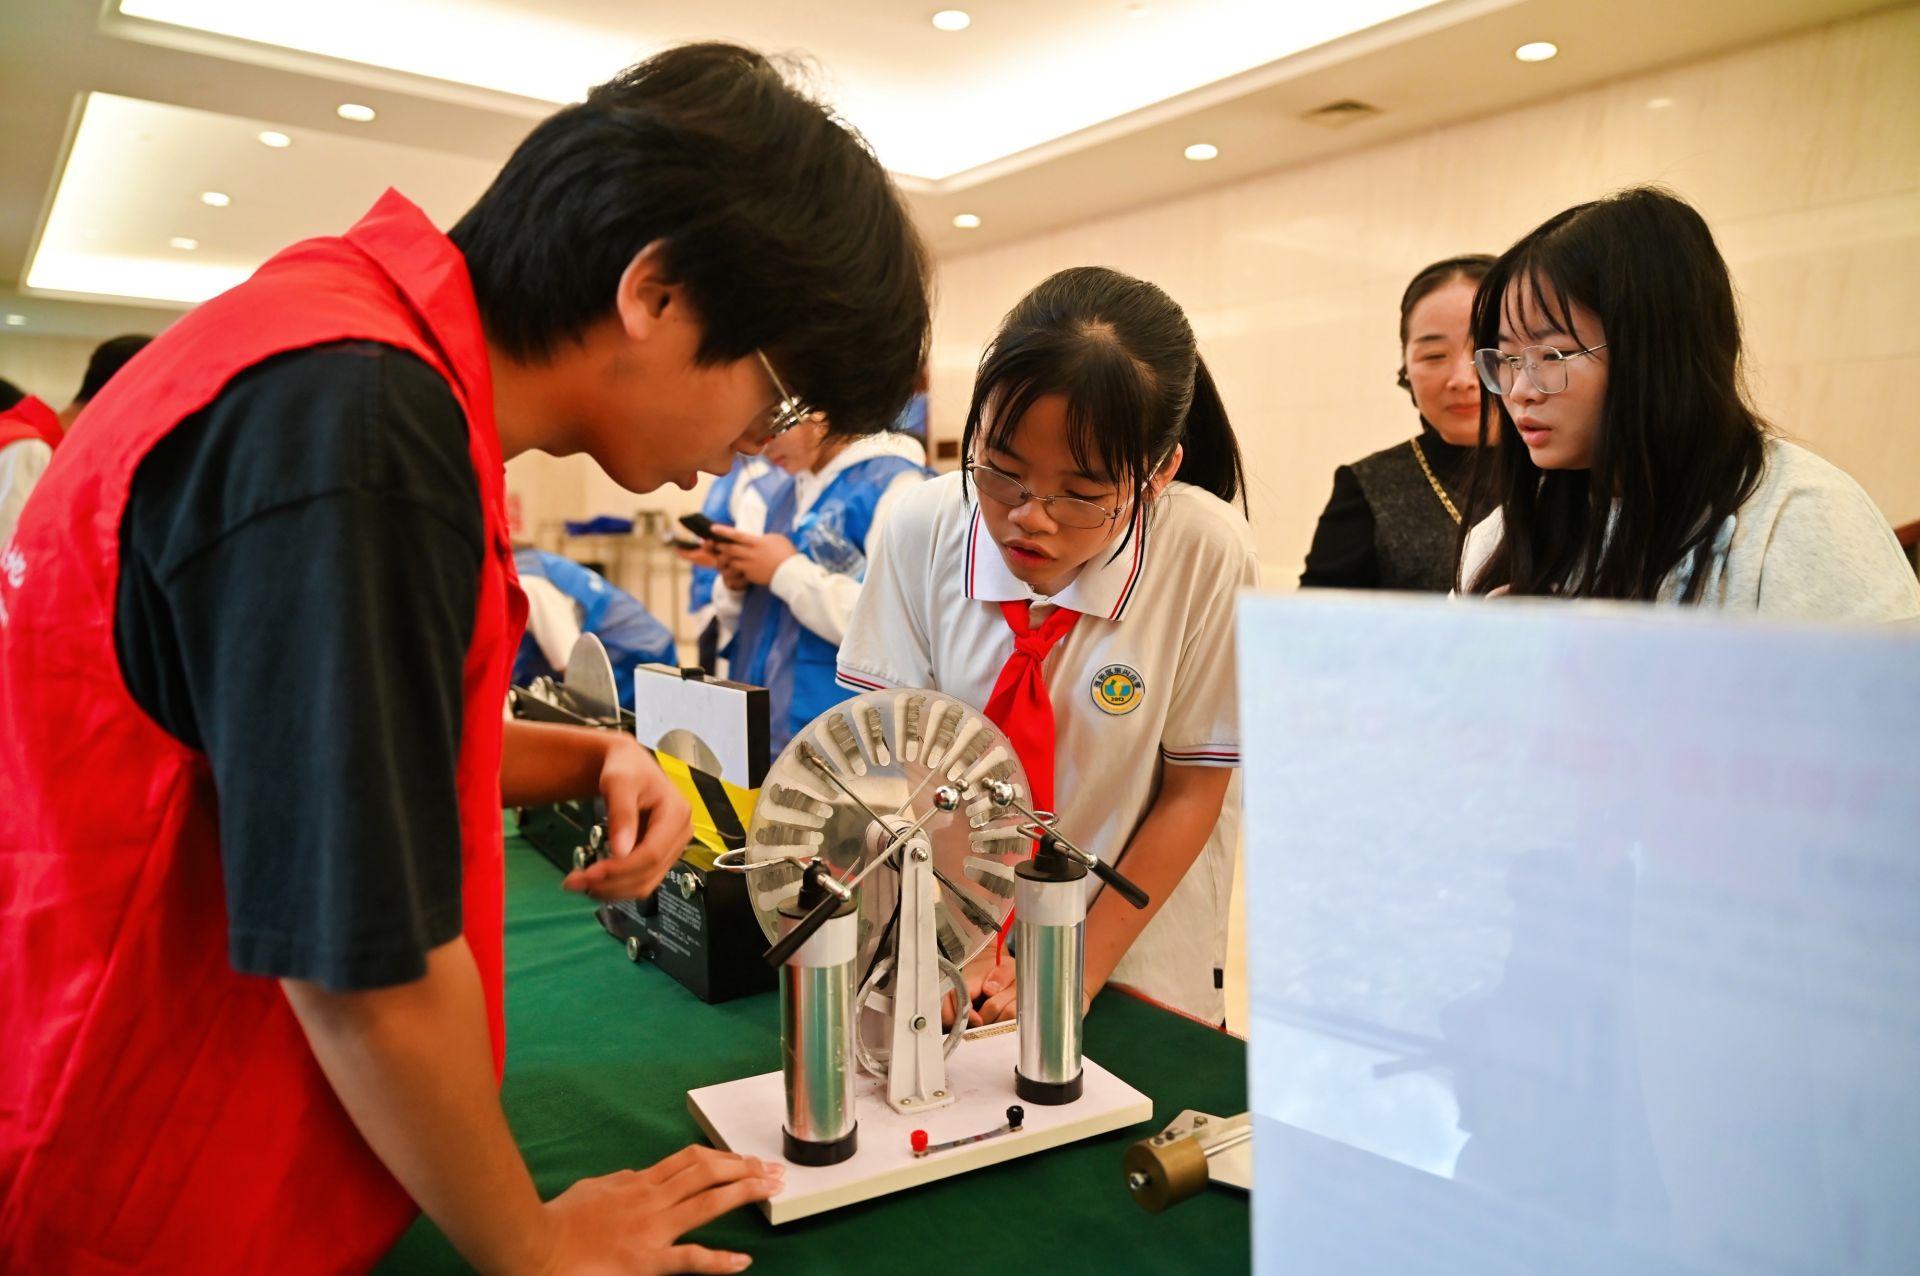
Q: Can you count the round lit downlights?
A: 9